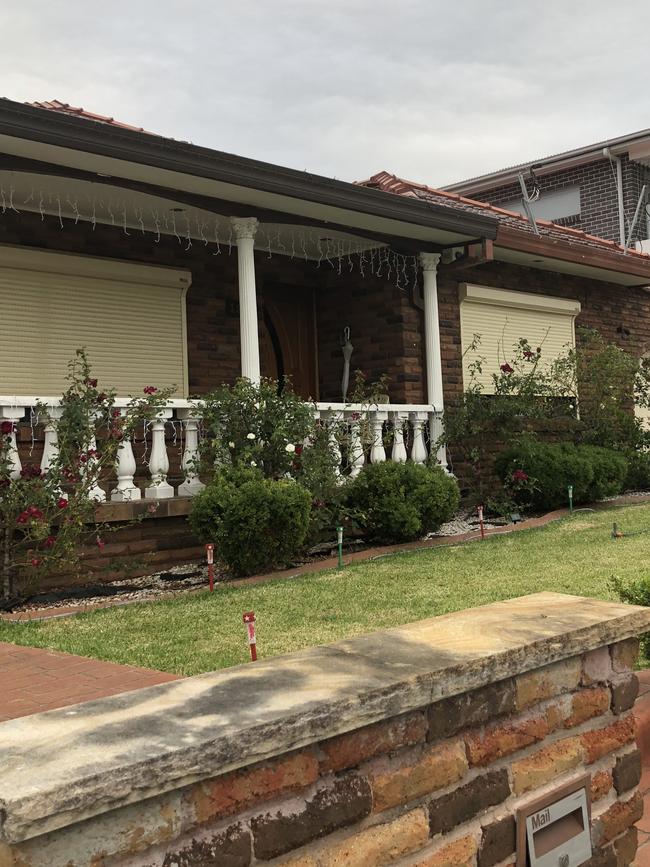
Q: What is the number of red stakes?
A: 3